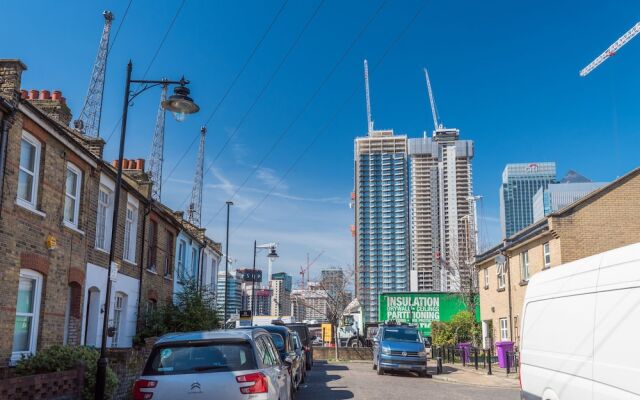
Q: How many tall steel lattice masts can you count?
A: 3